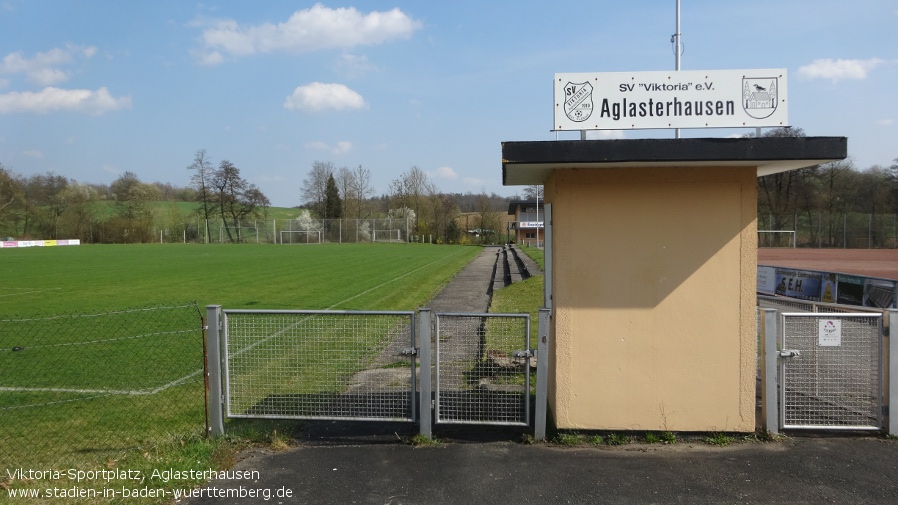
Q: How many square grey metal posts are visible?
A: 5